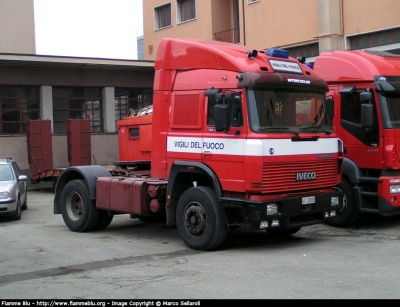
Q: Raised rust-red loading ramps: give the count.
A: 2